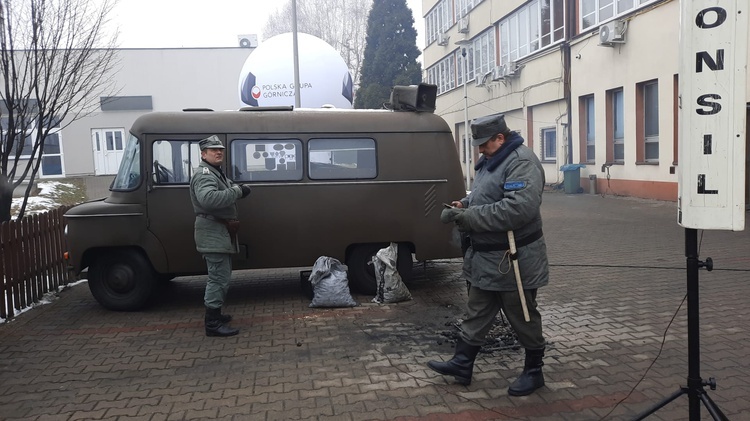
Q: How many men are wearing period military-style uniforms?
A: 2